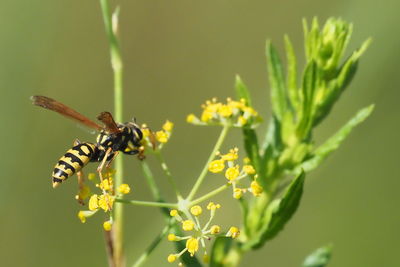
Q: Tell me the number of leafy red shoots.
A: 0